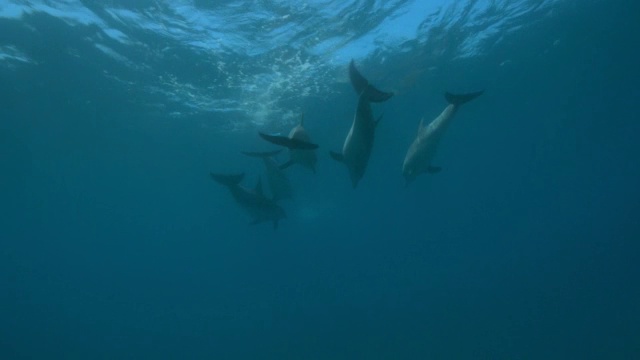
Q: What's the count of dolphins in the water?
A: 5